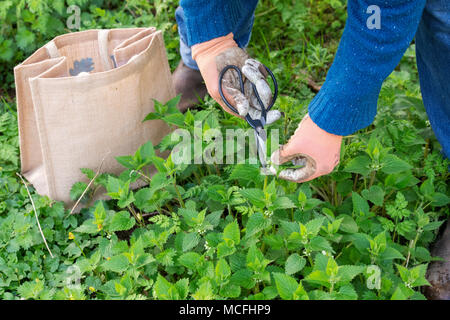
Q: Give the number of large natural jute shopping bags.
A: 1